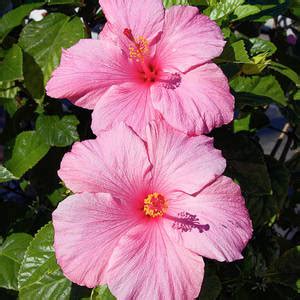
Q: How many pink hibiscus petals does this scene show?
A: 10